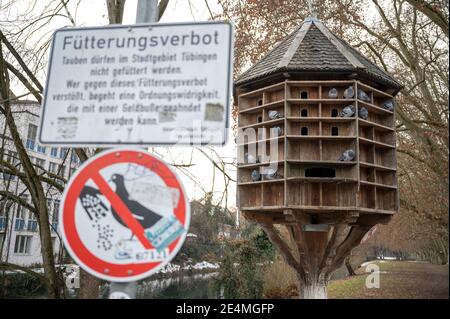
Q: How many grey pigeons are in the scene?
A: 12